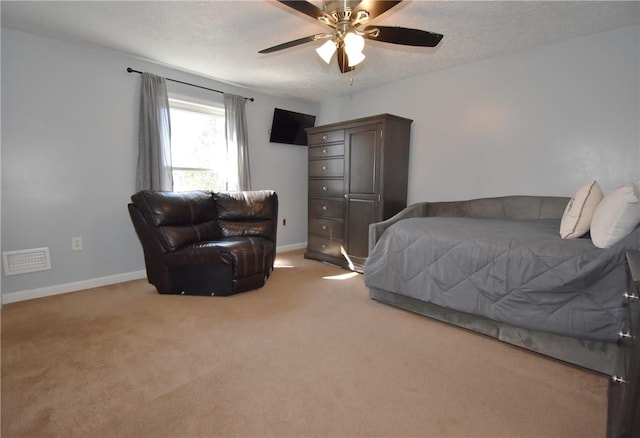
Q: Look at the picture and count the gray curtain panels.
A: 2